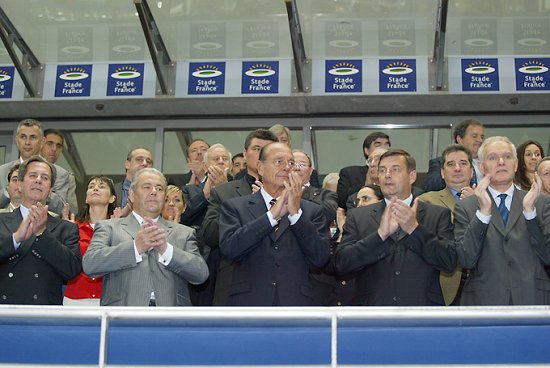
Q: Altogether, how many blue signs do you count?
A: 9